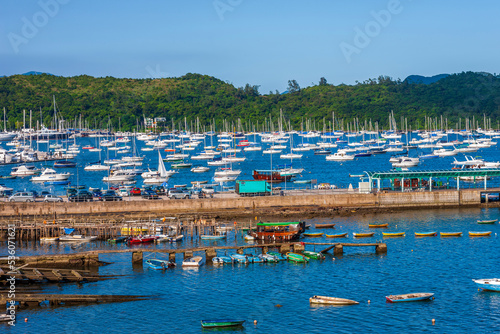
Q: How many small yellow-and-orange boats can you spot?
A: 8